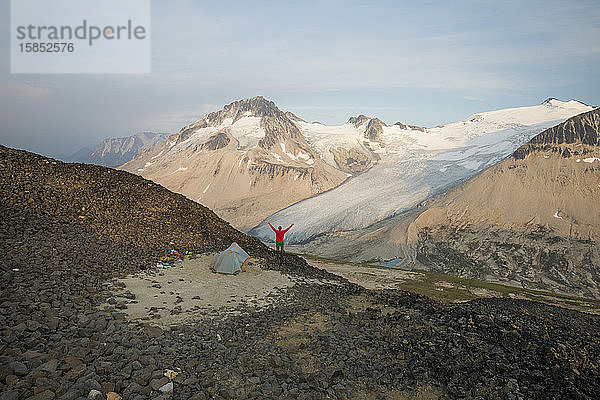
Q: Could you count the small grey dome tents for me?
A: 1